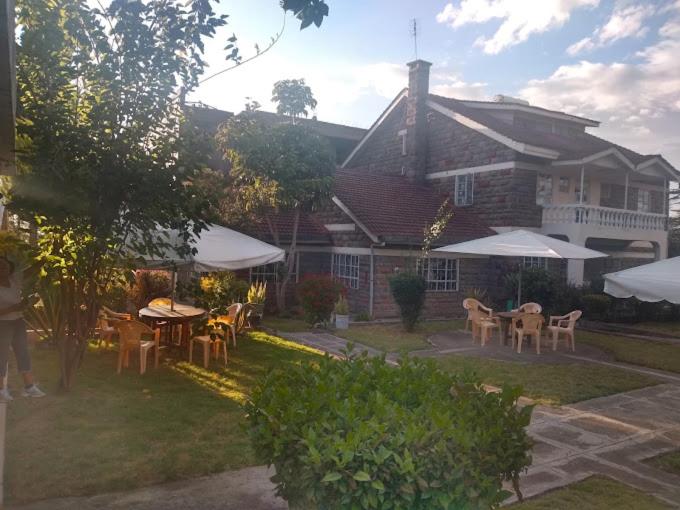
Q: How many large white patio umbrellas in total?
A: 3